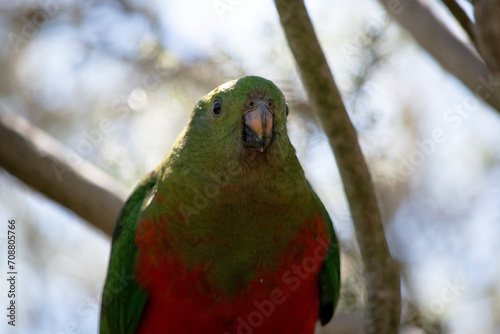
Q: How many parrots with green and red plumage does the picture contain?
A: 1